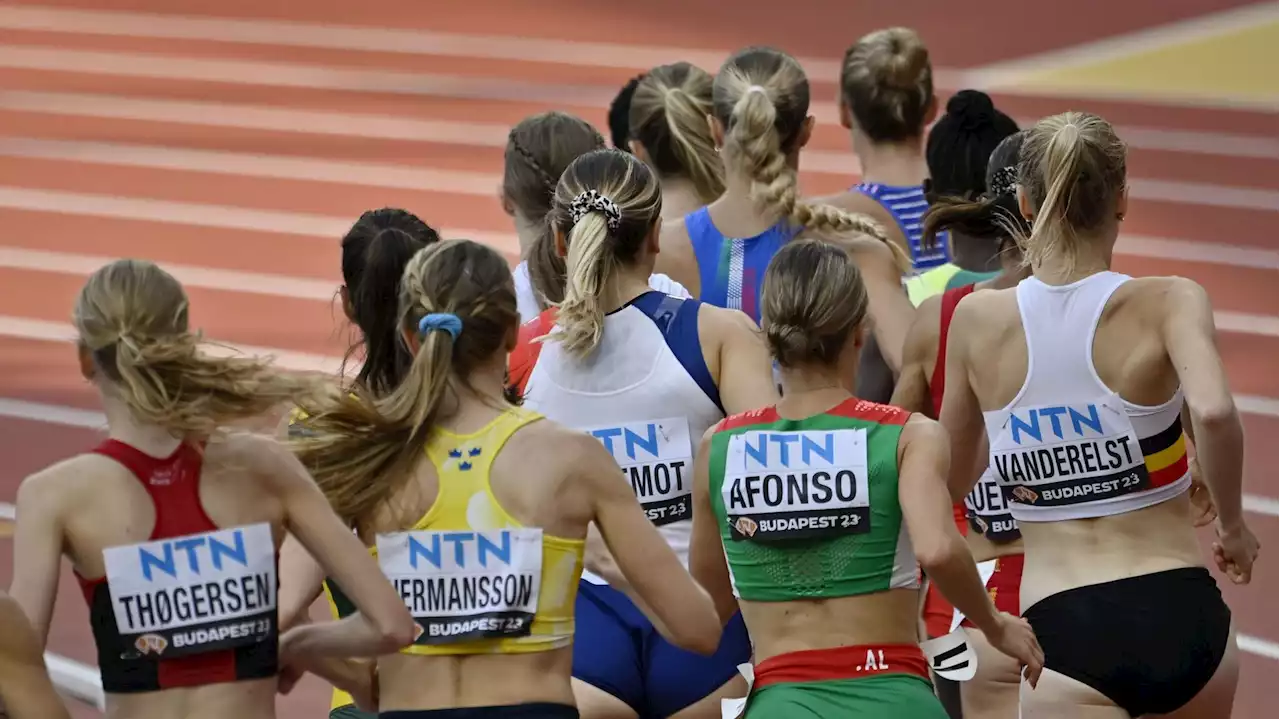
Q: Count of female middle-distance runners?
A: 13